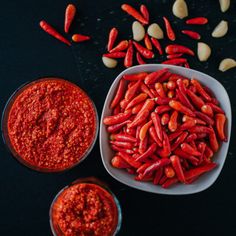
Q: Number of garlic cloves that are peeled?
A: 8